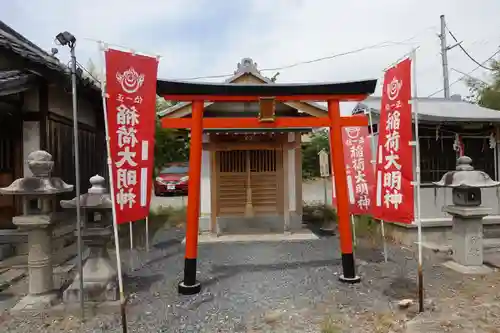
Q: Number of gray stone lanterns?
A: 3